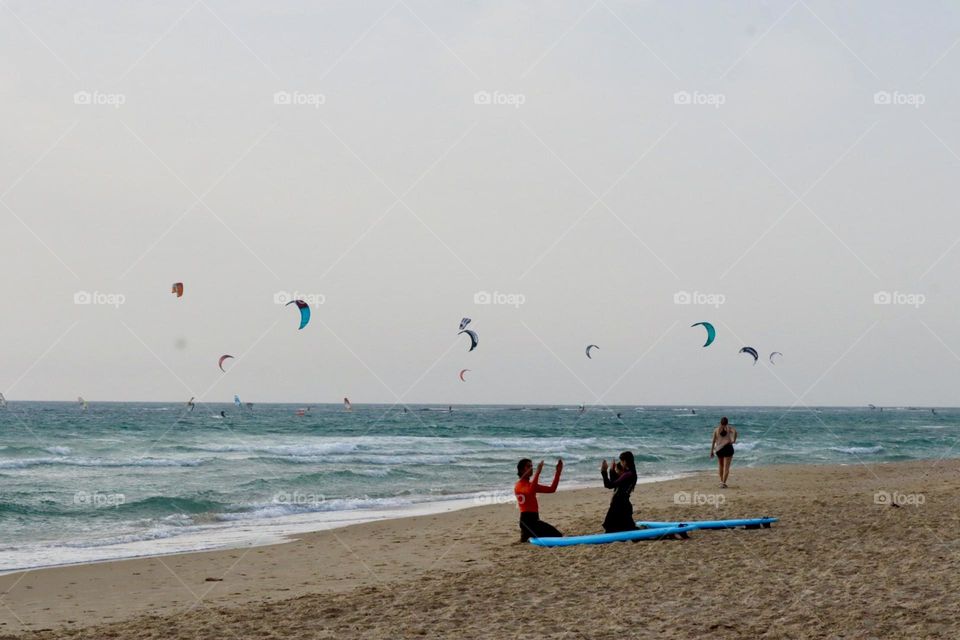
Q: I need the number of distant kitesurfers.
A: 10